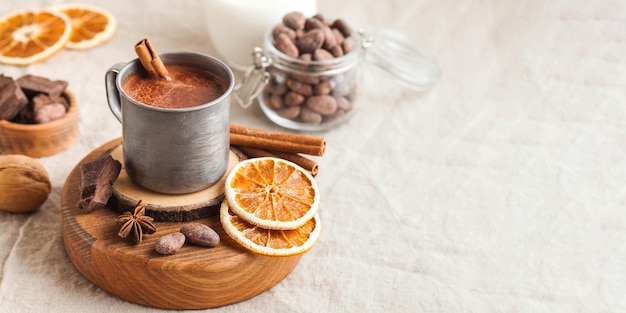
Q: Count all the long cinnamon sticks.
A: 2